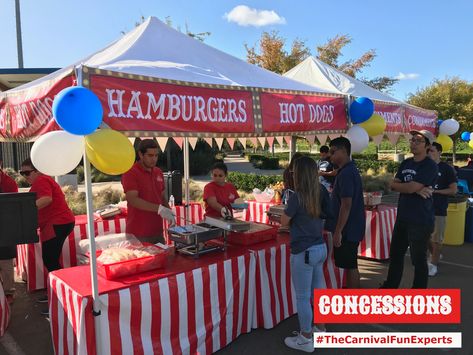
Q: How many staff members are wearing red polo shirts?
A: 4